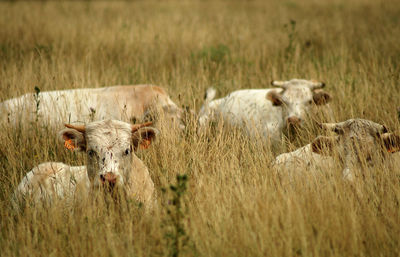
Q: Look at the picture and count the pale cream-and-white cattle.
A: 4